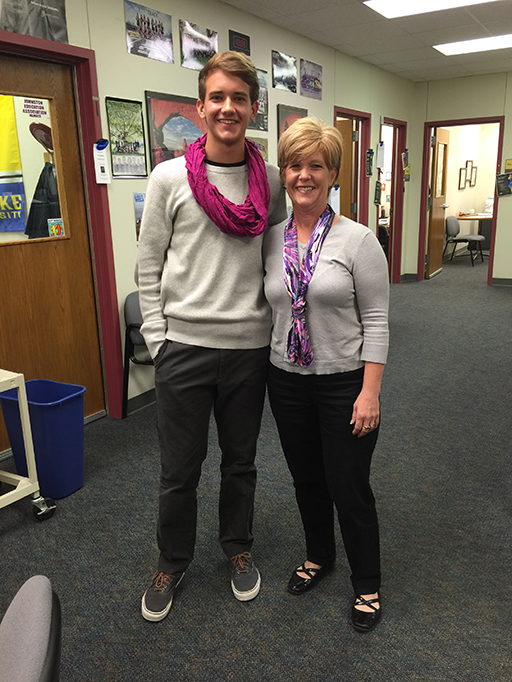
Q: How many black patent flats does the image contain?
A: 2